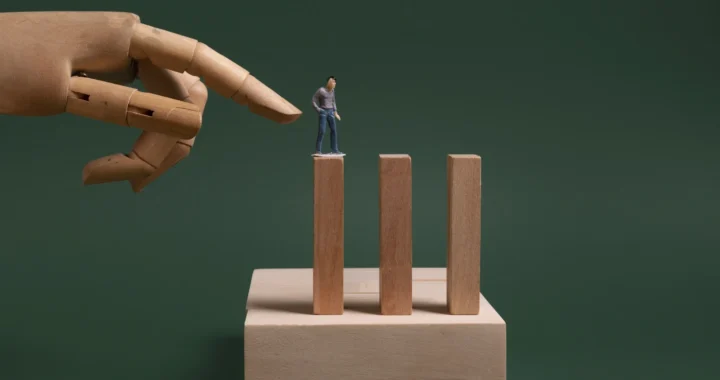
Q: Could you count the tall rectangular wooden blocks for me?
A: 3